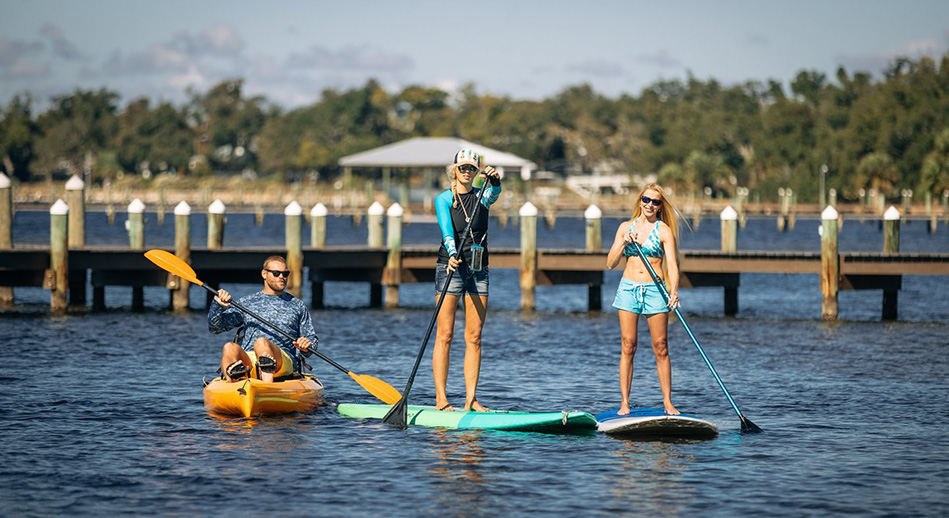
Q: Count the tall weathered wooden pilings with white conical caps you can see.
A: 15